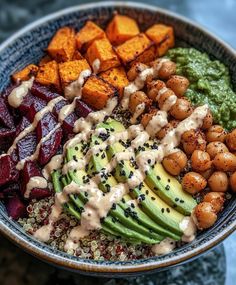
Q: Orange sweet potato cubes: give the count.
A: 11